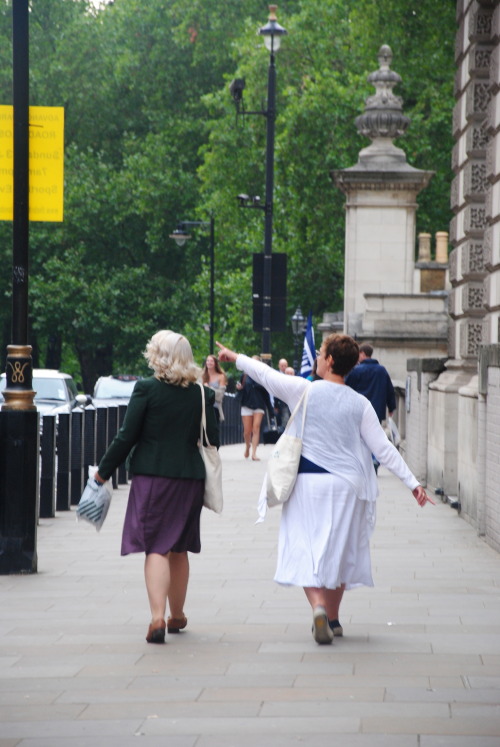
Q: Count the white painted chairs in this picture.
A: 0